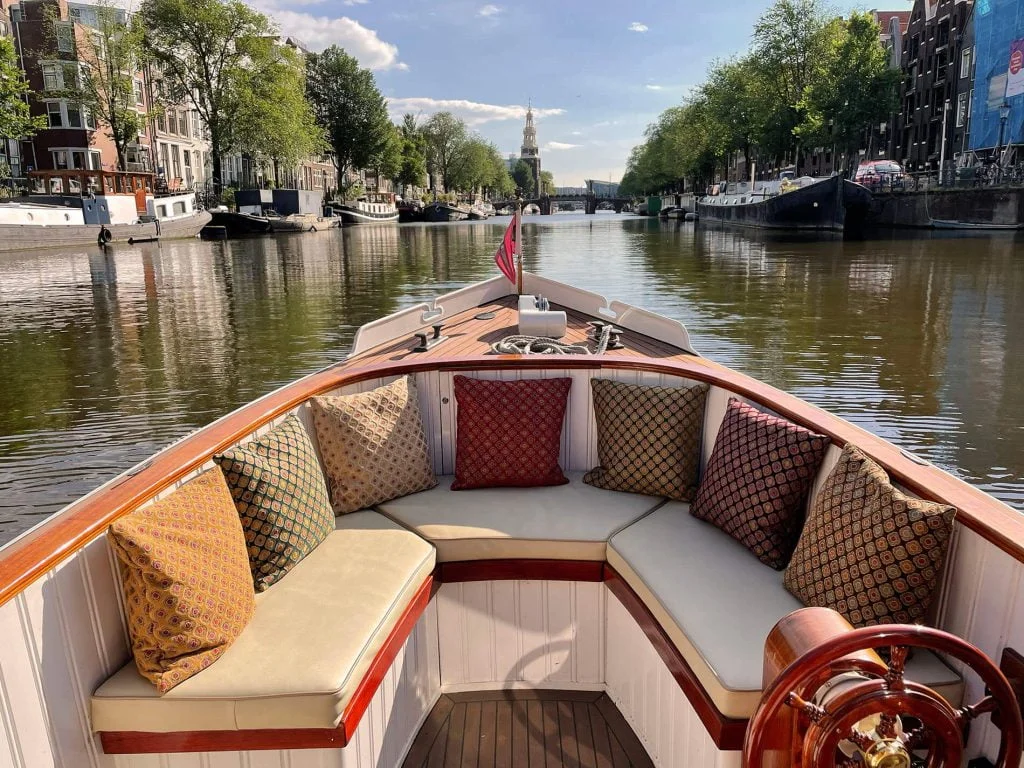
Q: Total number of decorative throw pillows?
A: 7